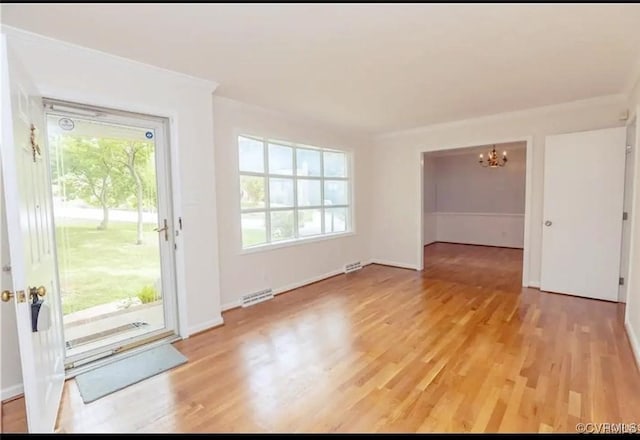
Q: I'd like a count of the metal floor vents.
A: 2